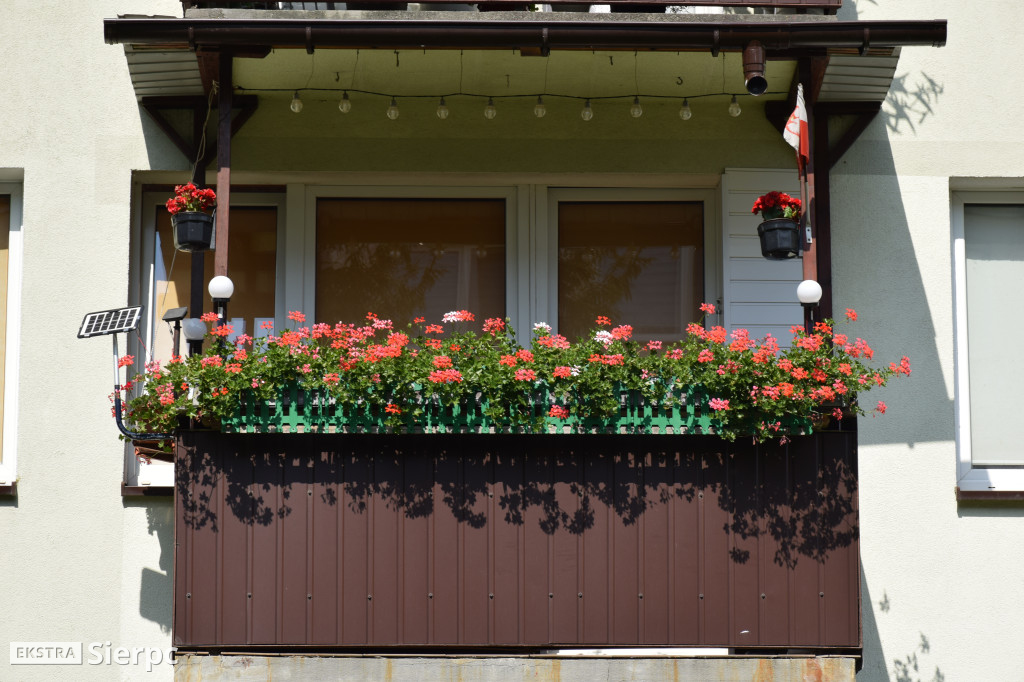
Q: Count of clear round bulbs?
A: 10